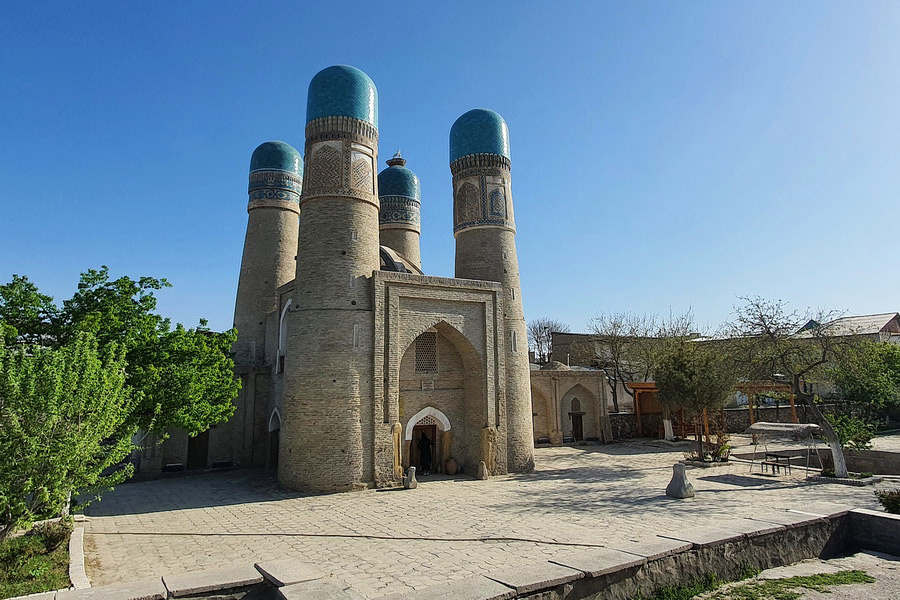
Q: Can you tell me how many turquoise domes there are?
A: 4